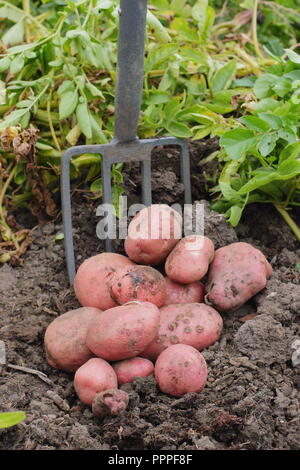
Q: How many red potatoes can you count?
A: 13